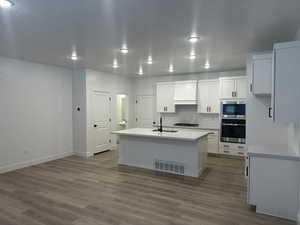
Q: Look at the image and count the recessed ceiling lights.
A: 10